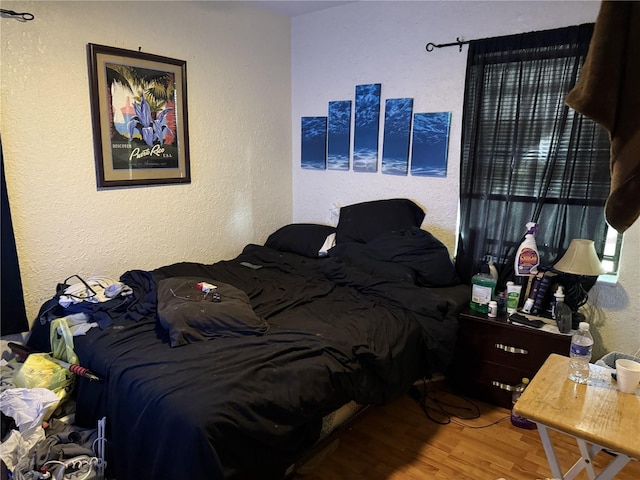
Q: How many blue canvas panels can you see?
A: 5